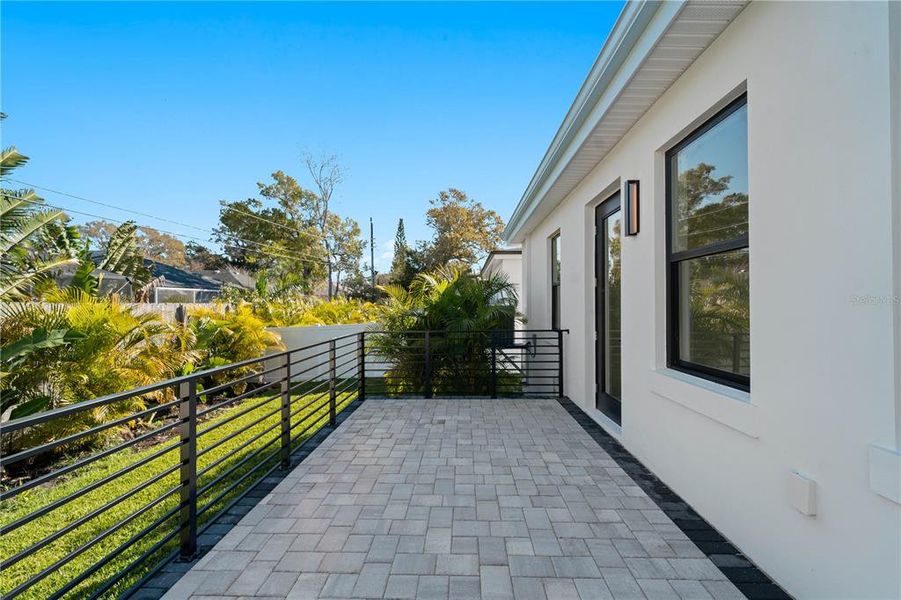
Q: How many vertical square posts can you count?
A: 7